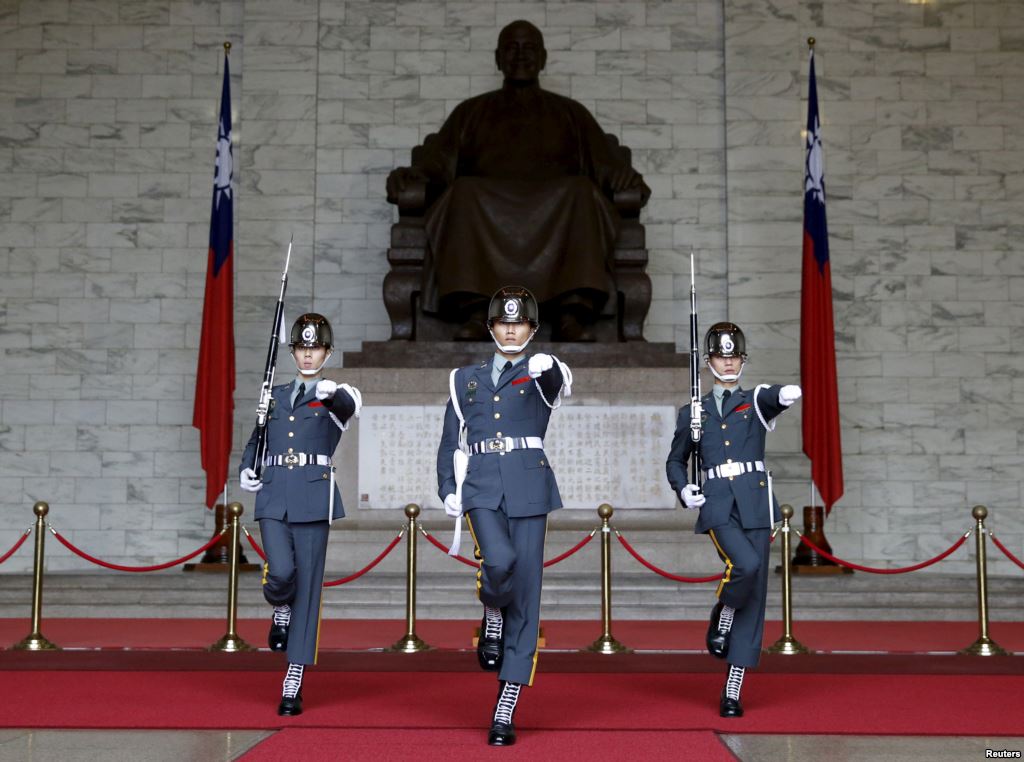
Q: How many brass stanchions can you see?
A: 6